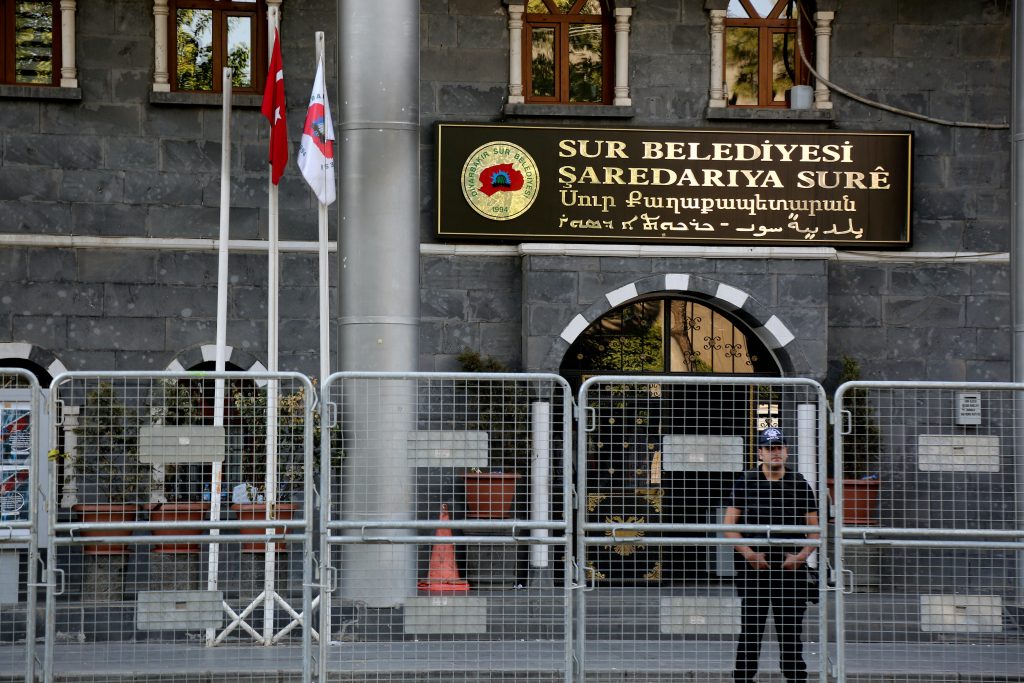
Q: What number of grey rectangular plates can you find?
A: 8